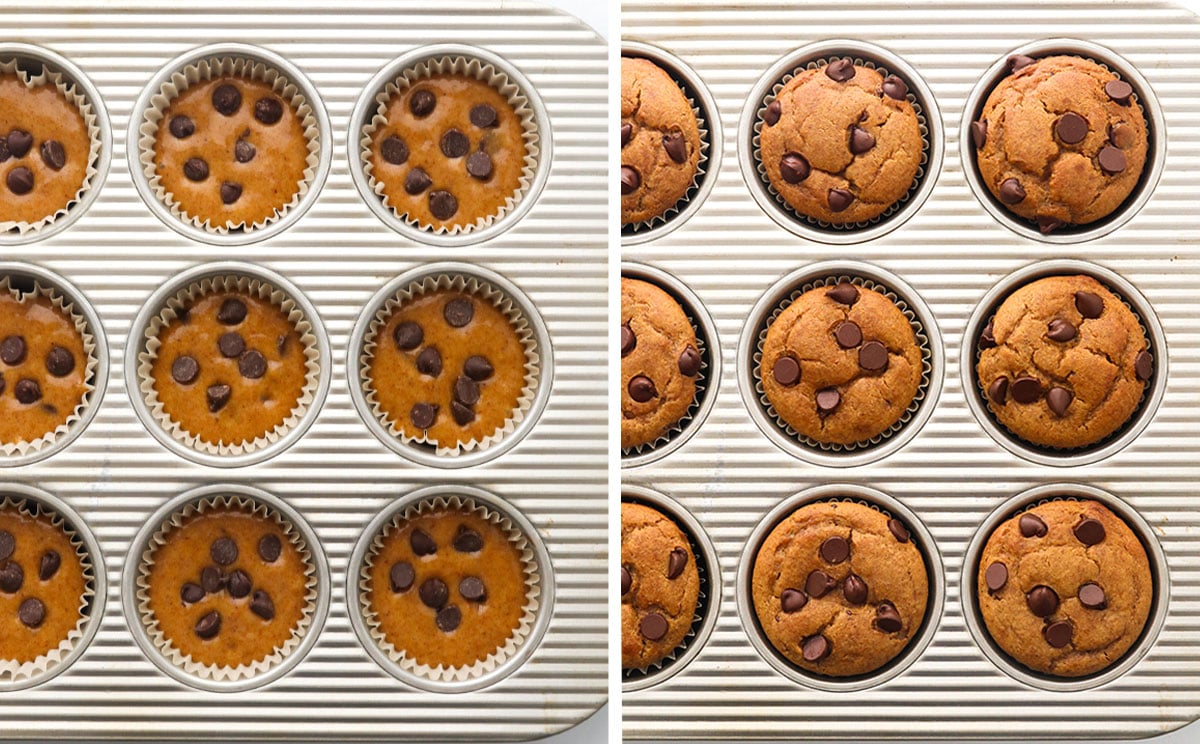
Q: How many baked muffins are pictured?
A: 9